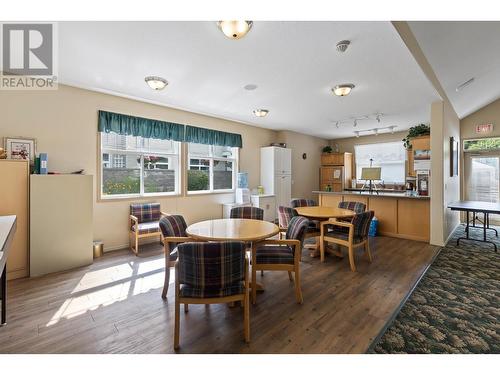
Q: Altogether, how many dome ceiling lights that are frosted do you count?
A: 4